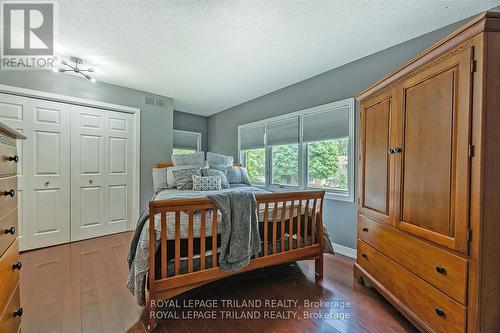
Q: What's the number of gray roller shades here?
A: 4